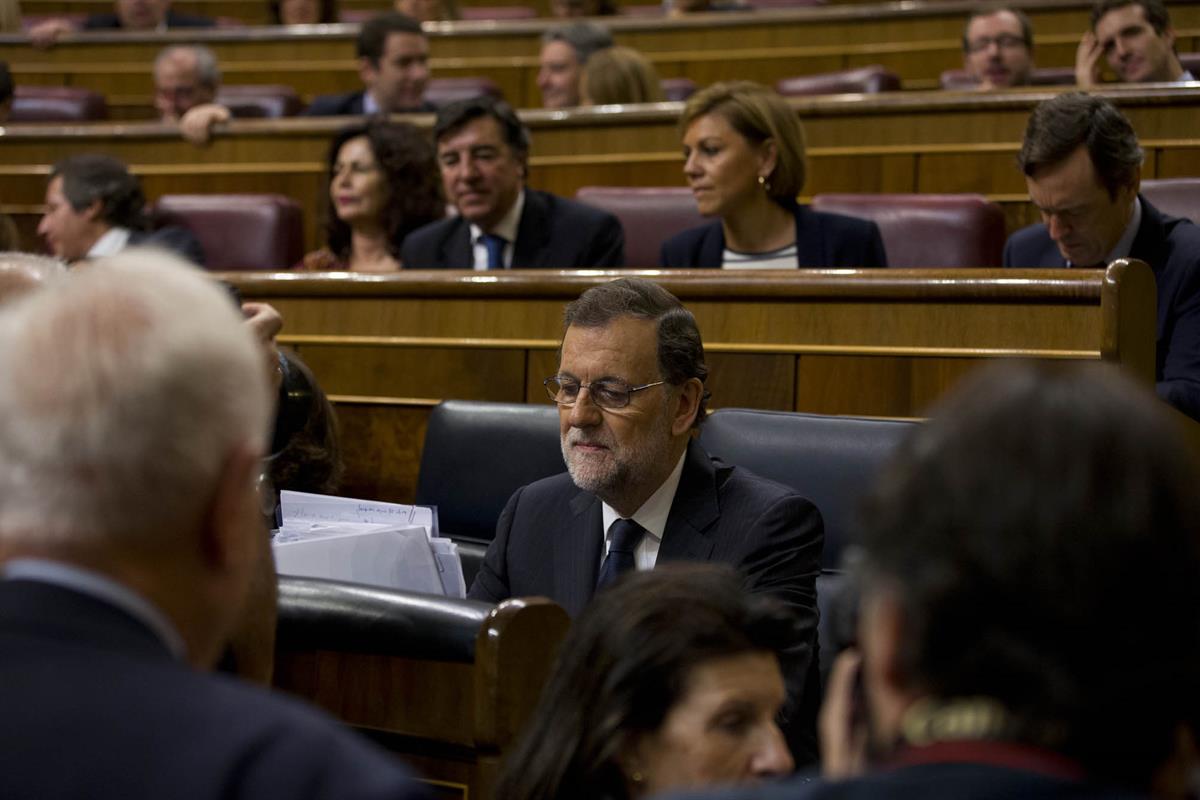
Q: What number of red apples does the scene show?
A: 0